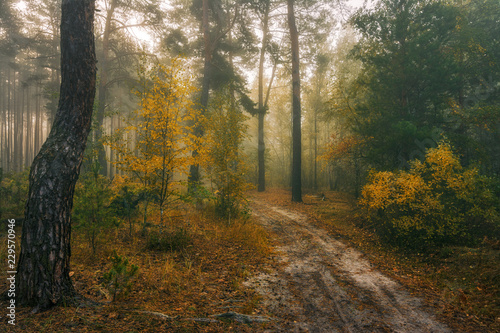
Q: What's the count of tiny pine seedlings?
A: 1